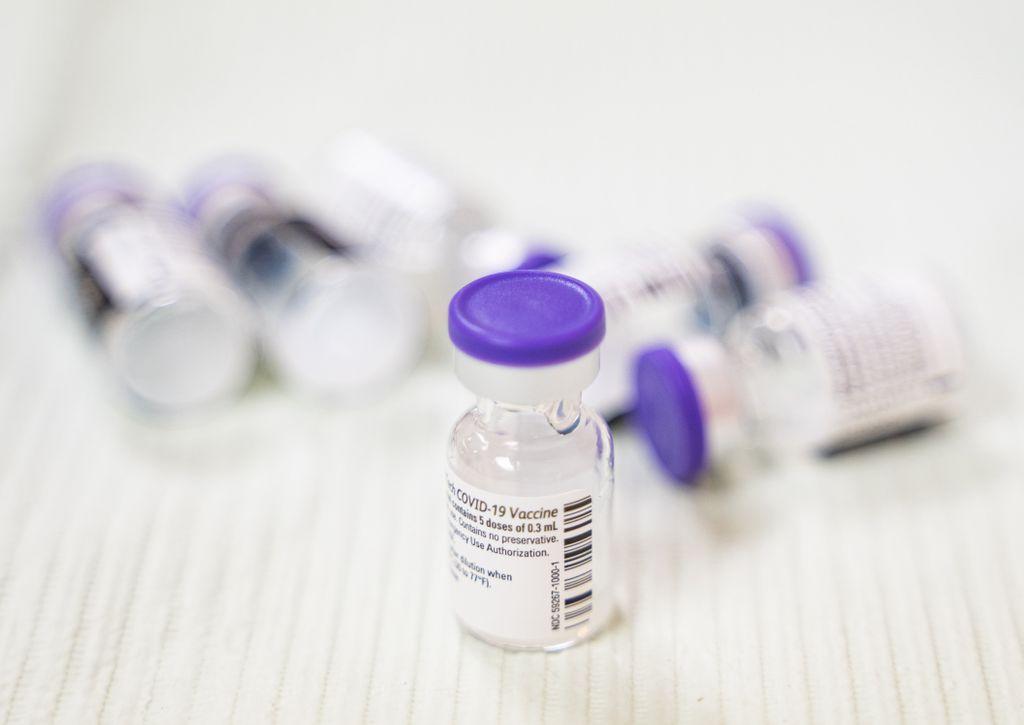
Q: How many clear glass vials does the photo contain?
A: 6